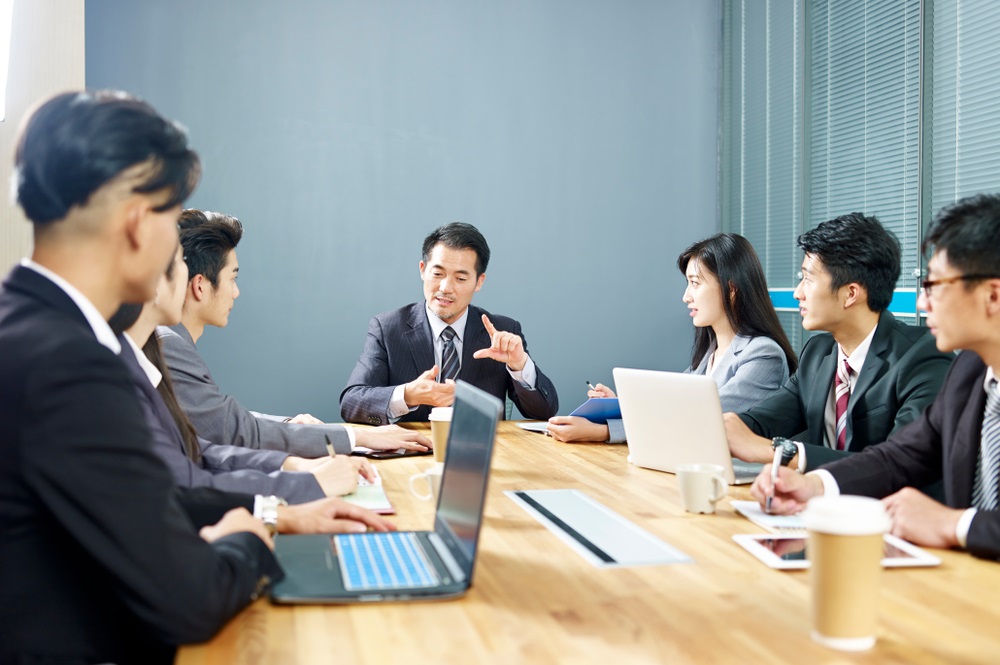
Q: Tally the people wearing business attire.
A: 7